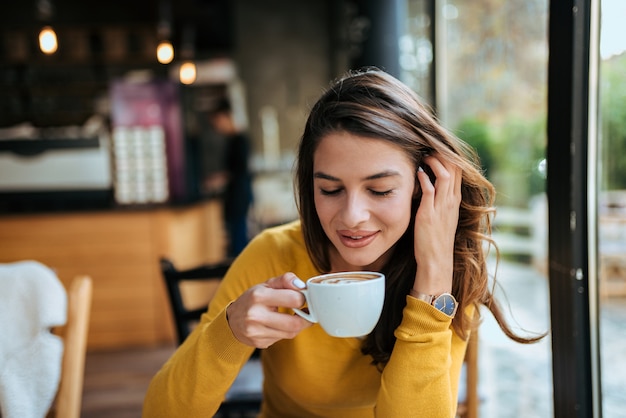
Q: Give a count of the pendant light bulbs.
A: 3